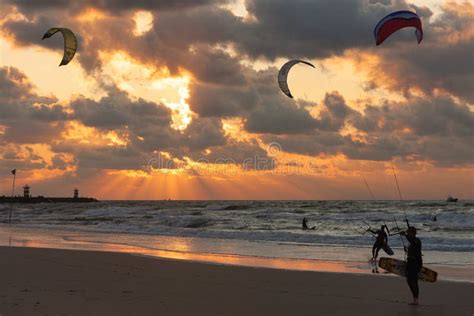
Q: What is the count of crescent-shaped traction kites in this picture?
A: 3